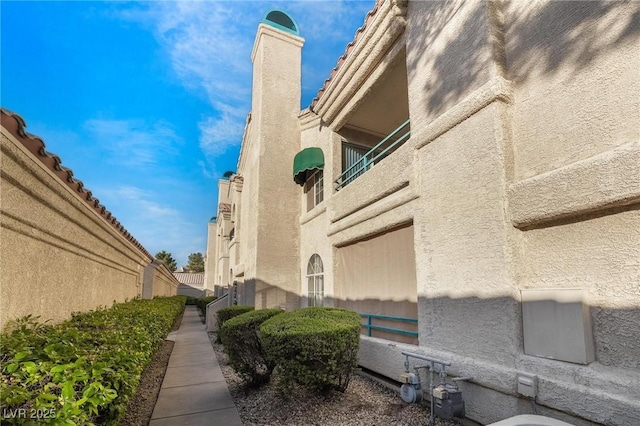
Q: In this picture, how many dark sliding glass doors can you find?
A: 1